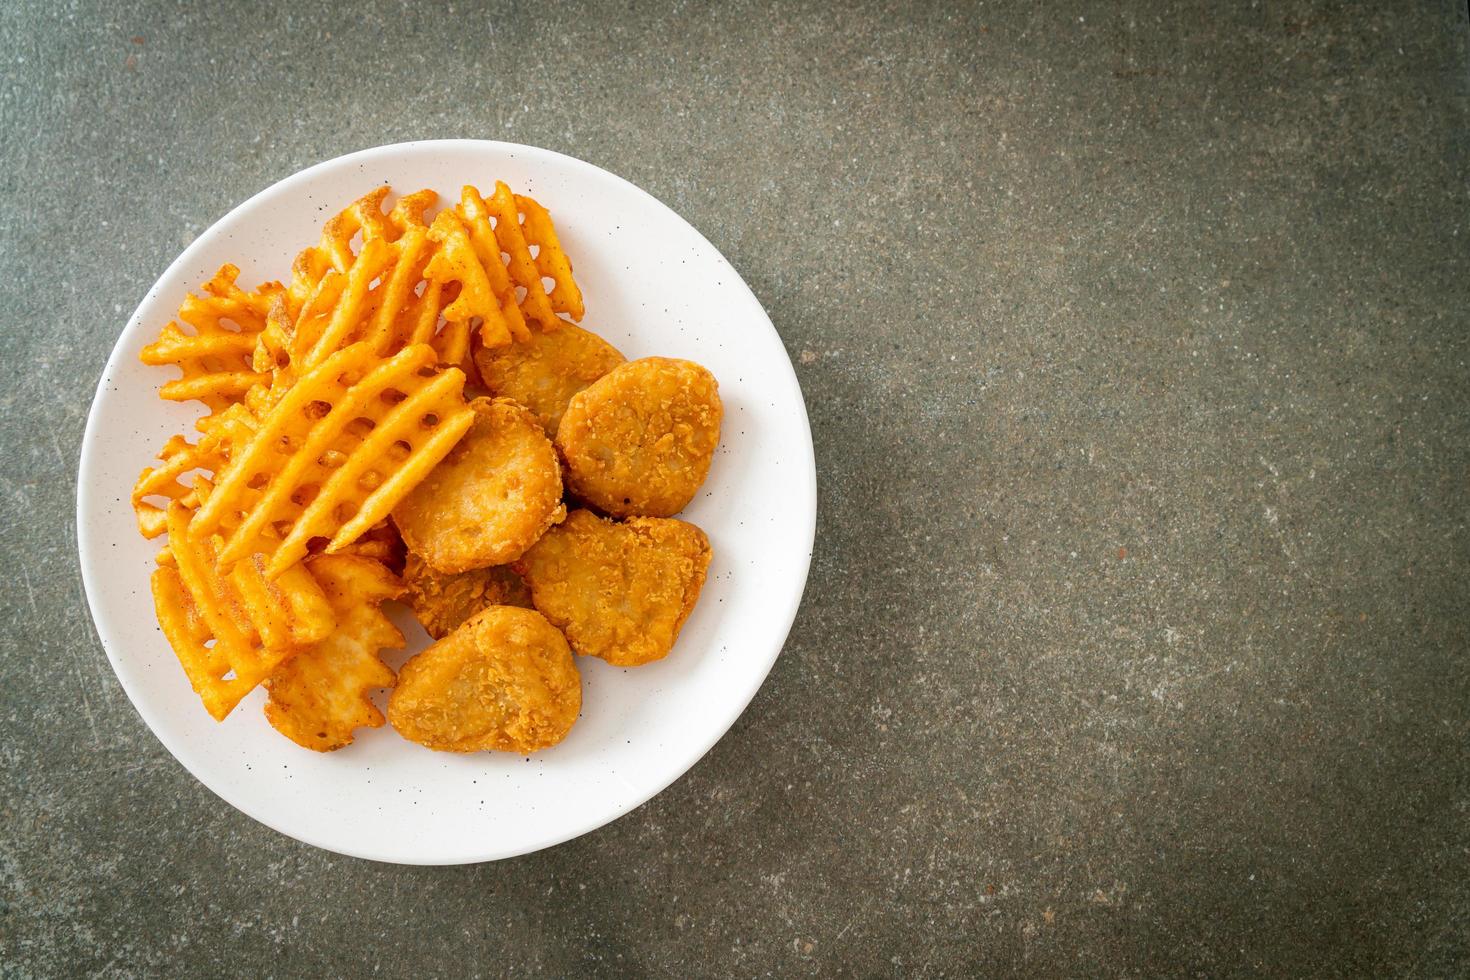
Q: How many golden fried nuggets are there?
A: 6